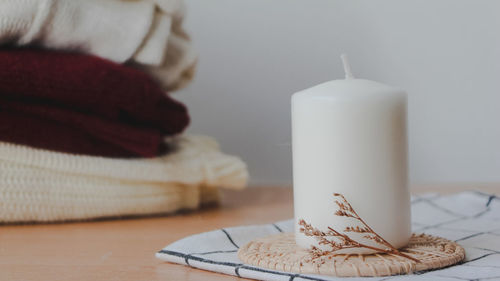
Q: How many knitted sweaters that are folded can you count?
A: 3